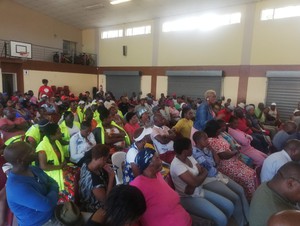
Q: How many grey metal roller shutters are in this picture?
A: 3